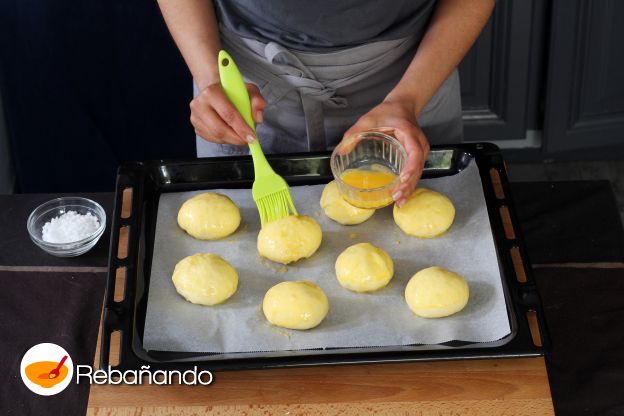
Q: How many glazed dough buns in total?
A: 8